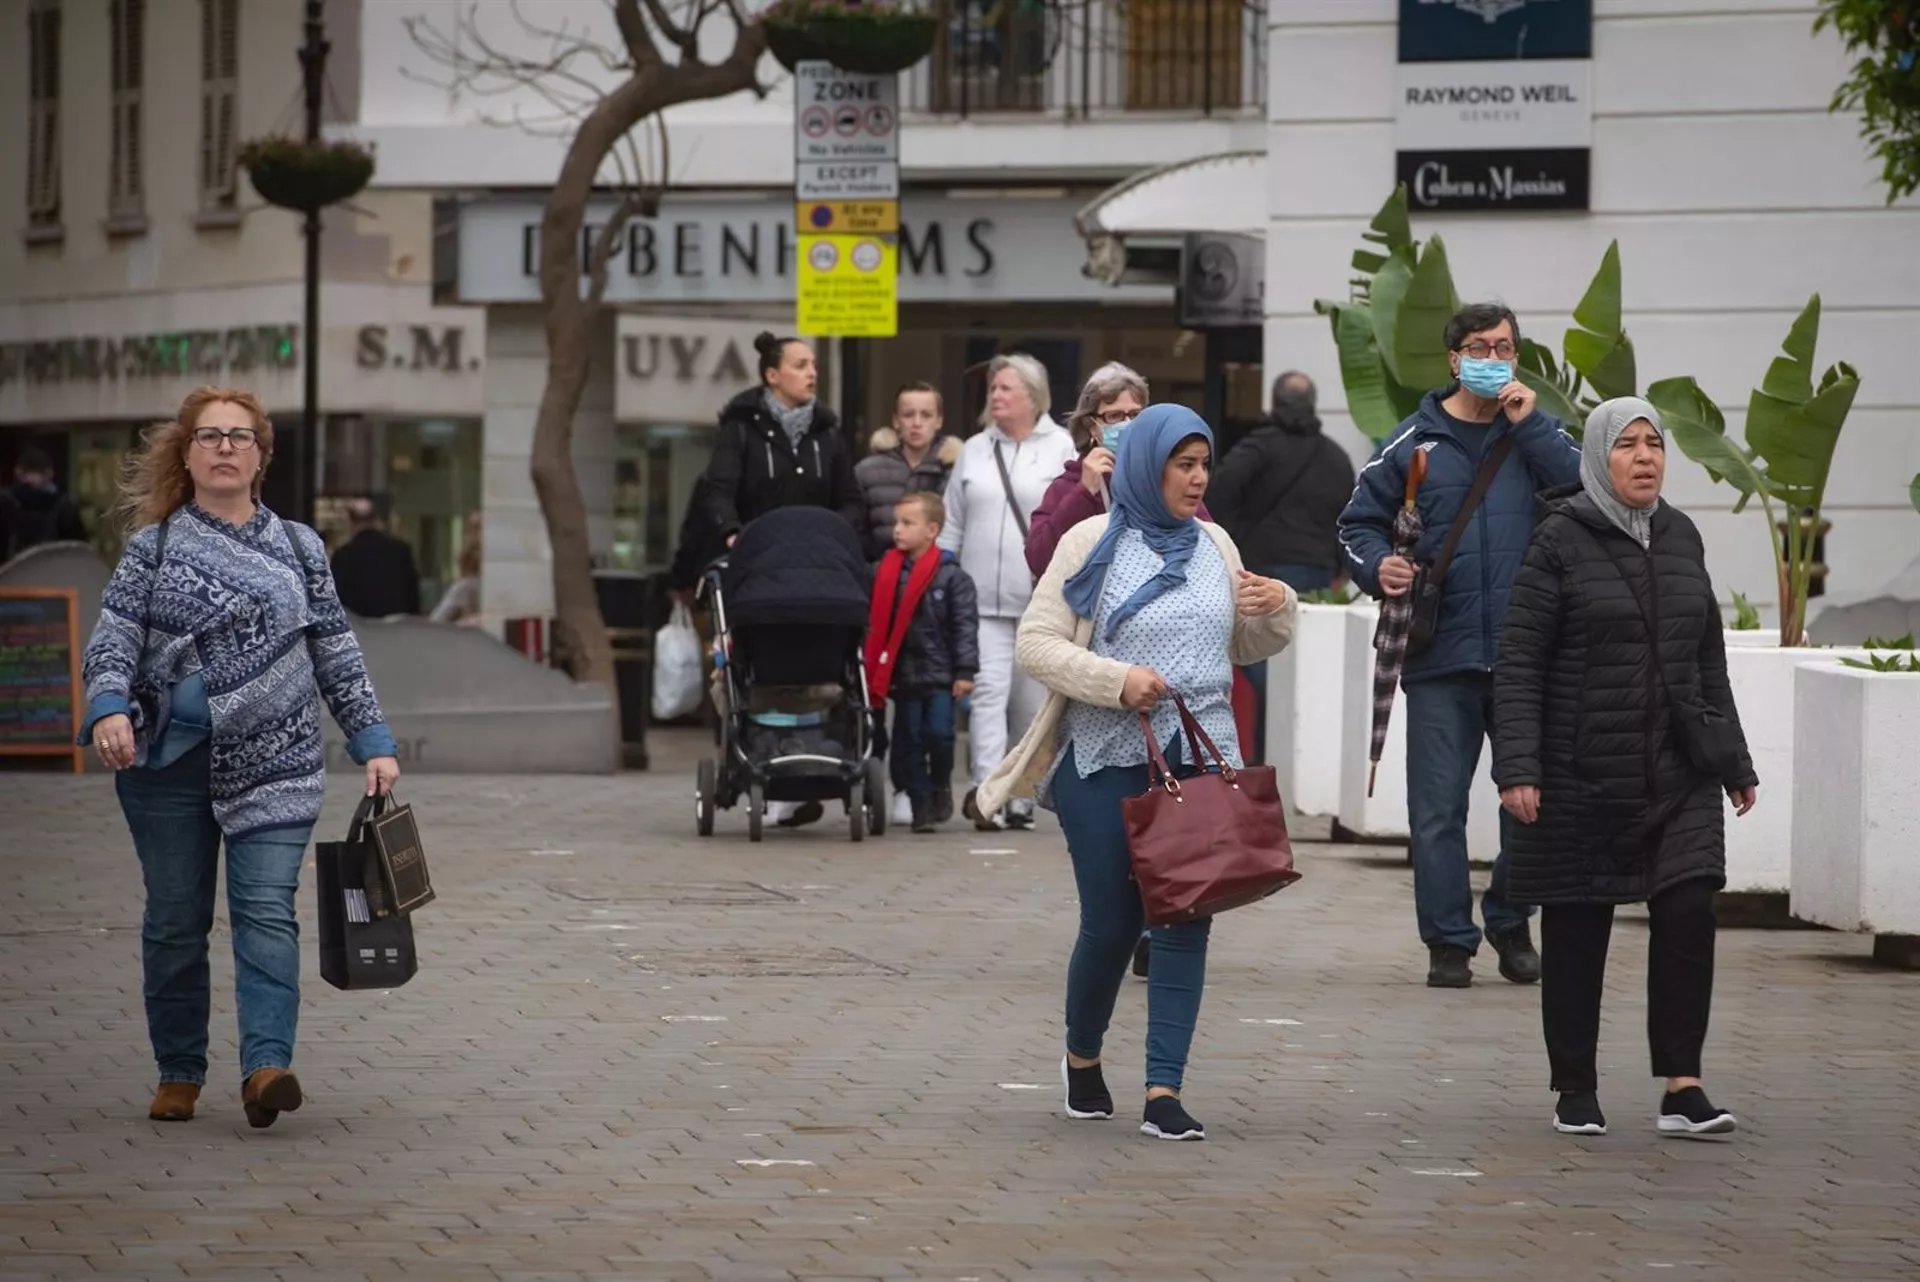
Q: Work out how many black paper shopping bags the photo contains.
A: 2